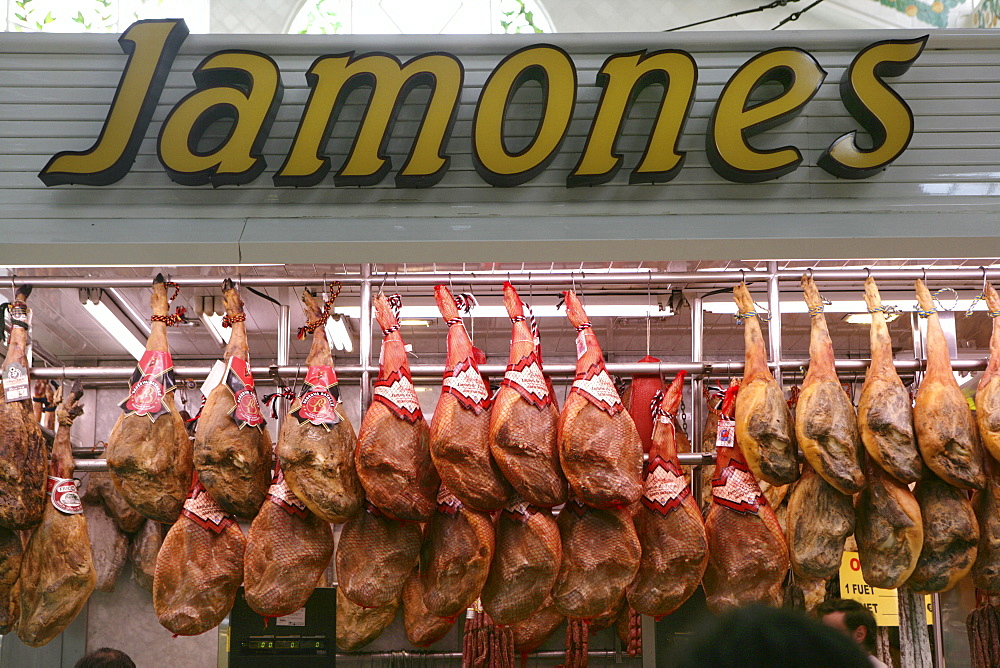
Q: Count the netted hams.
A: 12